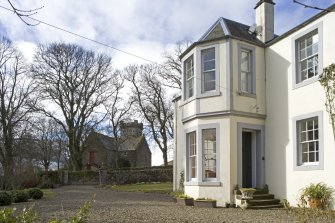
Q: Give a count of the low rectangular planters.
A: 2